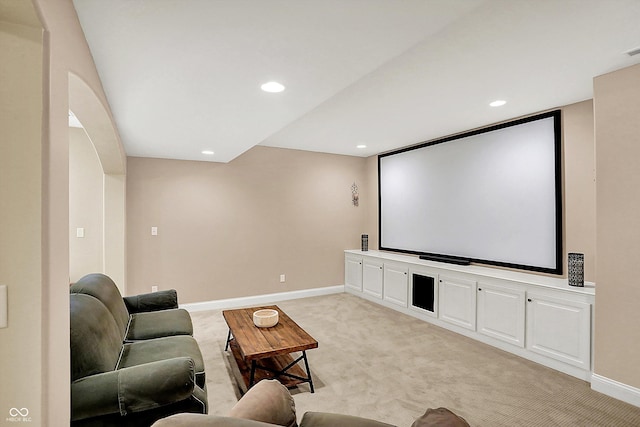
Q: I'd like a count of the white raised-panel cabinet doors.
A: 6